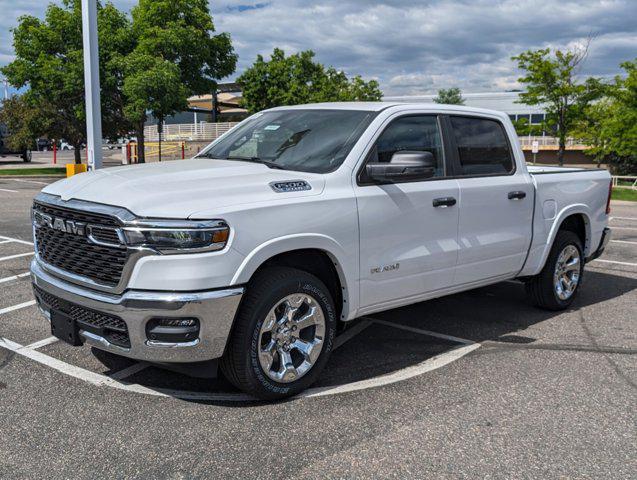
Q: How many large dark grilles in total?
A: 1